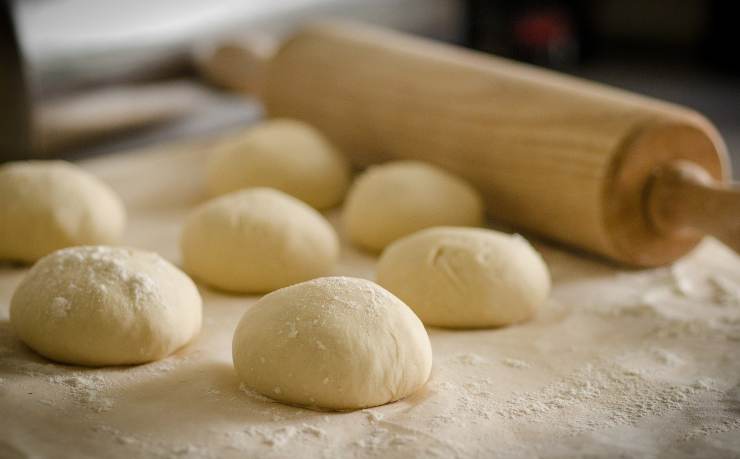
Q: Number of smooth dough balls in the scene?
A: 7